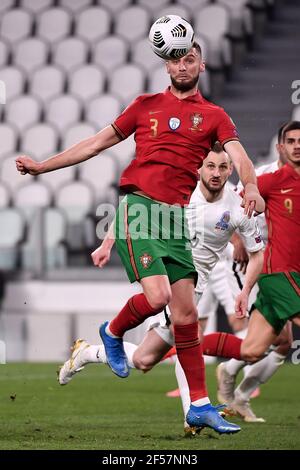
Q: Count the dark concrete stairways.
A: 1